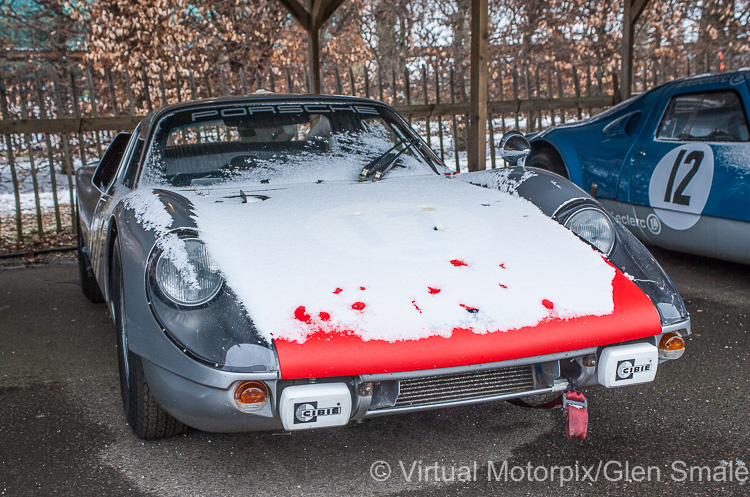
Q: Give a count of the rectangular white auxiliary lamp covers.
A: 2